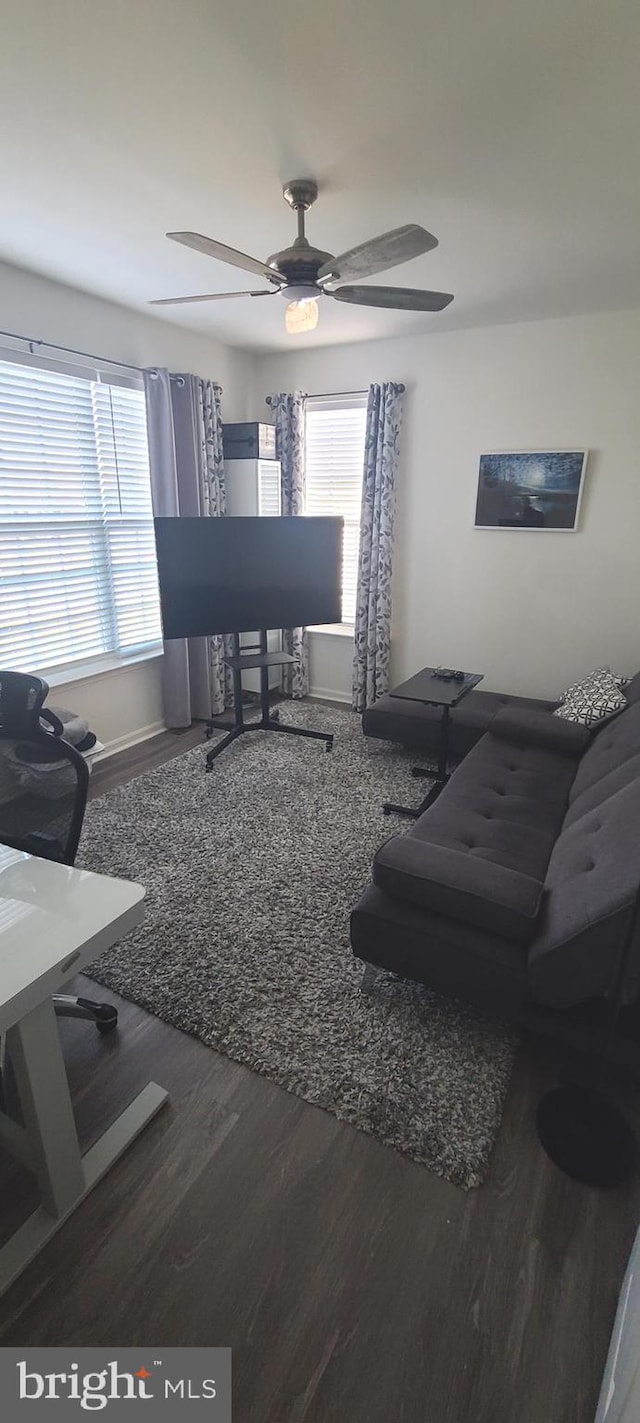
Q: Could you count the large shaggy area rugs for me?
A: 1